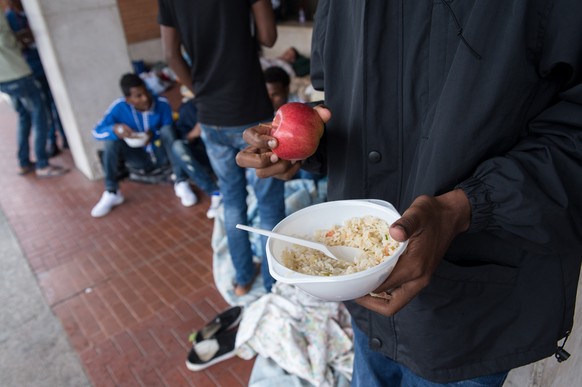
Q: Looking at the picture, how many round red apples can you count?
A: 1